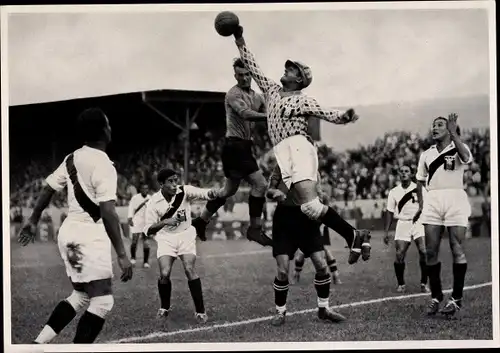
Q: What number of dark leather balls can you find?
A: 1